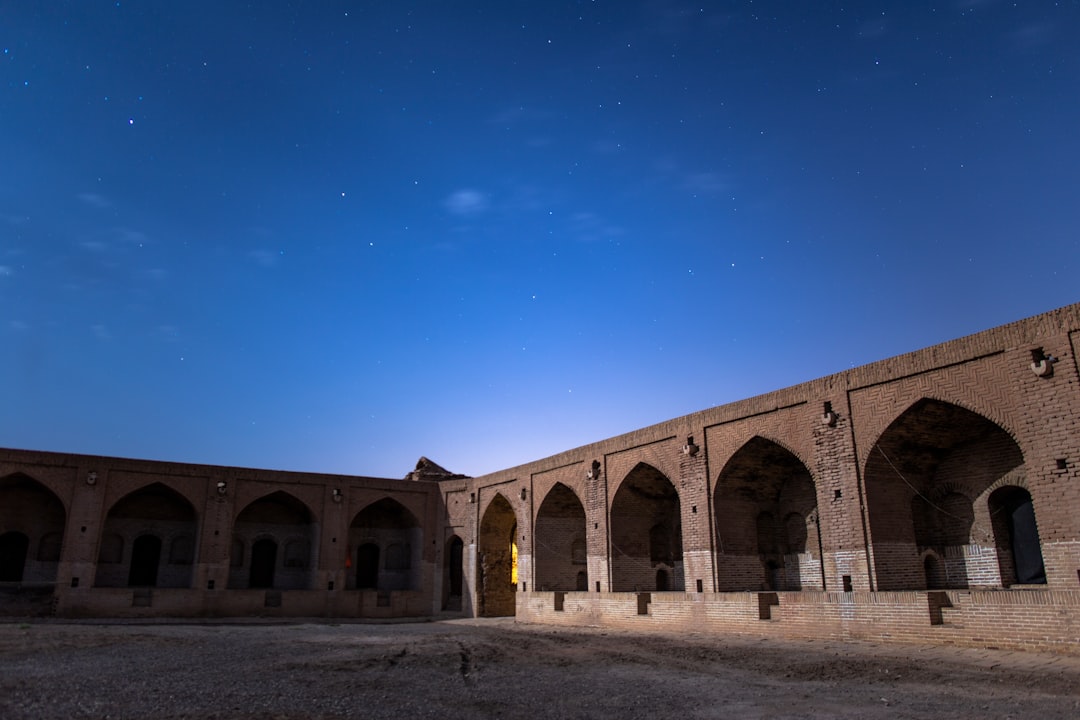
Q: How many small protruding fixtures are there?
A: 9